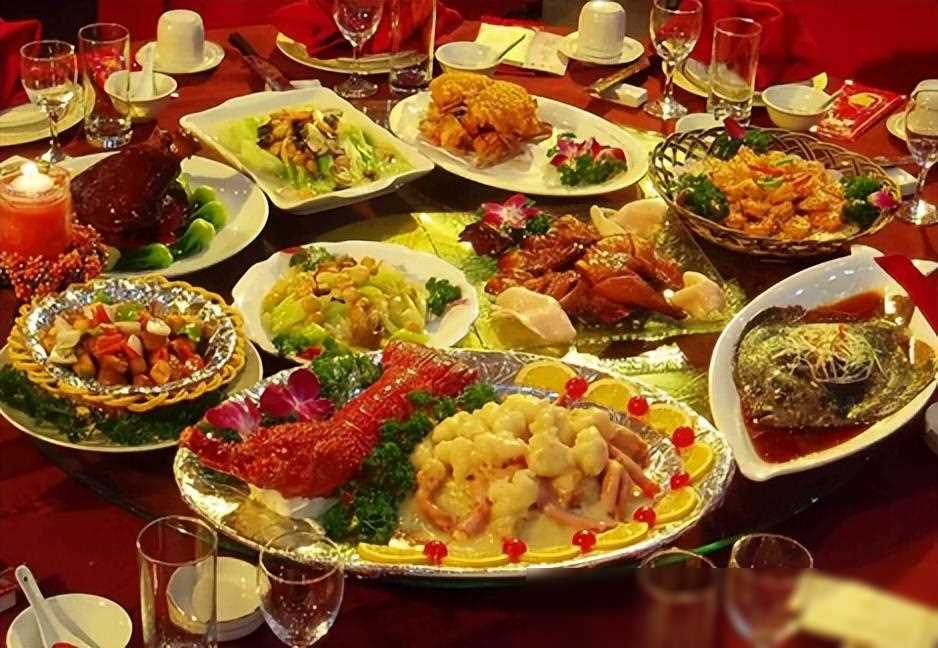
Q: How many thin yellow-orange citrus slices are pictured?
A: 9